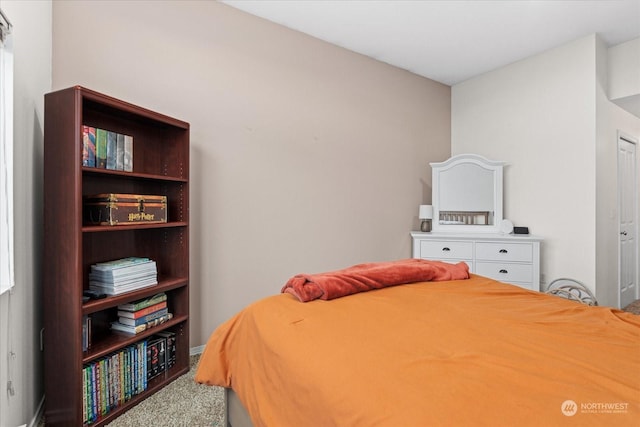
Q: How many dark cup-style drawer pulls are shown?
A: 3